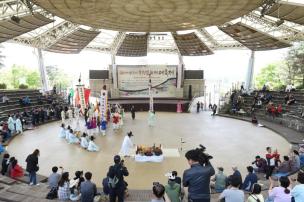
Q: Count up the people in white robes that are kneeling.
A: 5